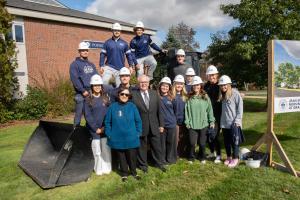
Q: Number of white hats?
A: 12